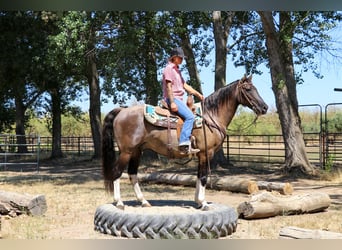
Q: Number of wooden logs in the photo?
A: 5